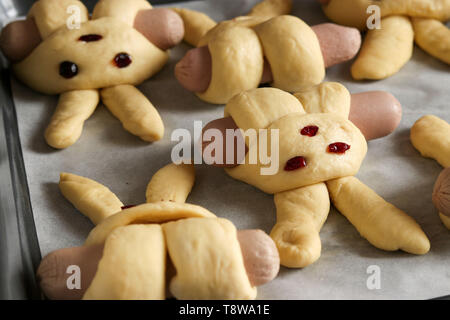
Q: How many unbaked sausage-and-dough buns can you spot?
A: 6